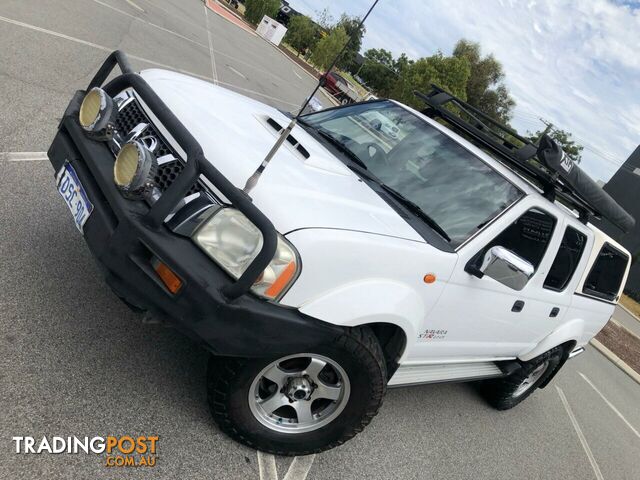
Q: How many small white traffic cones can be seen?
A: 0